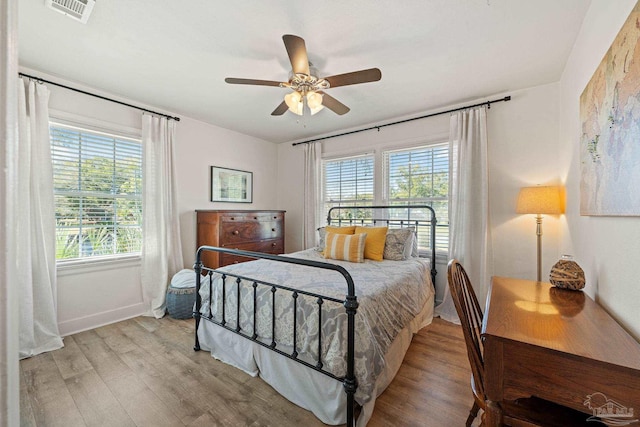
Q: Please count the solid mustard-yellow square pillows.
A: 2